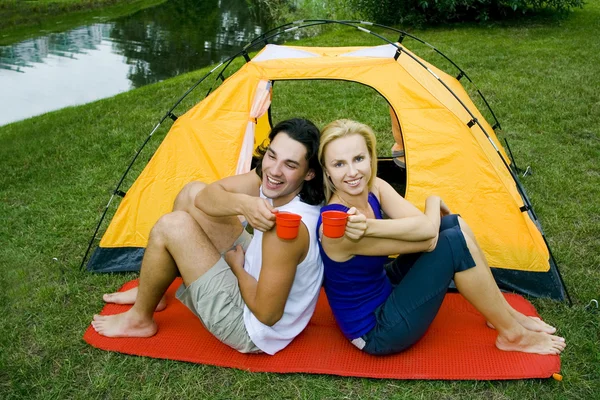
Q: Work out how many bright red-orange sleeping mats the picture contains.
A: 1